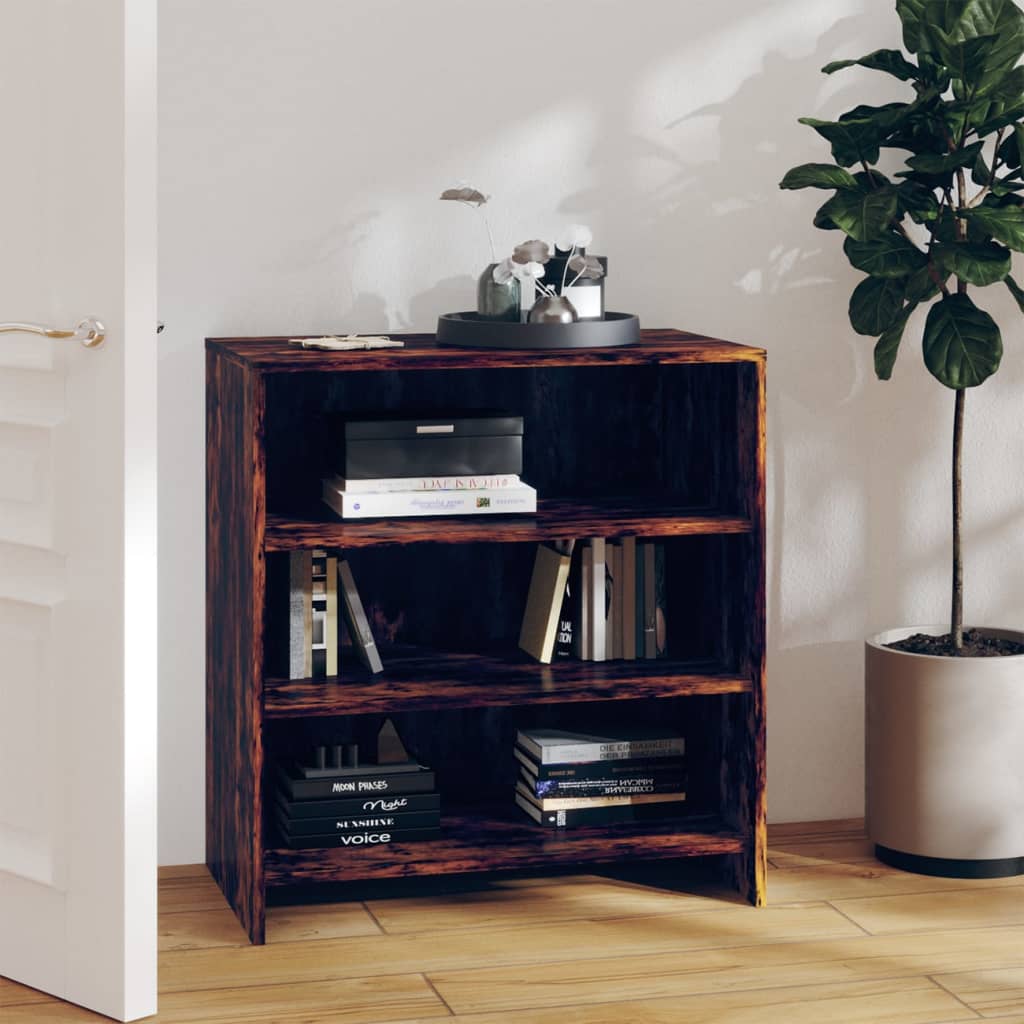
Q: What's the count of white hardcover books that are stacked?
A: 2